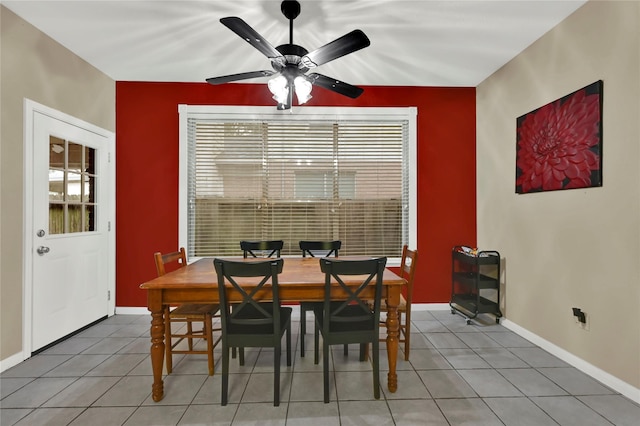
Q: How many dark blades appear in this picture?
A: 5